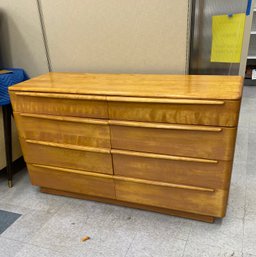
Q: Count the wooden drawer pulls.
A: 8